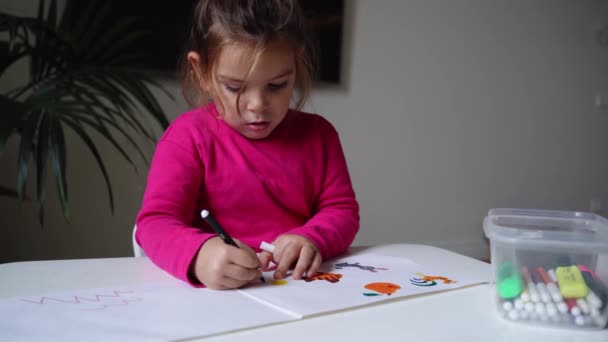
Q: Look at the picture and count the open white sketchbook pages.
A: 2